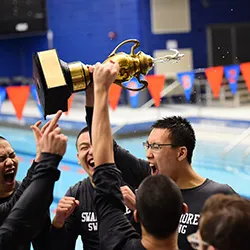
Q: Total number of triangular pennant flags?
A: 11